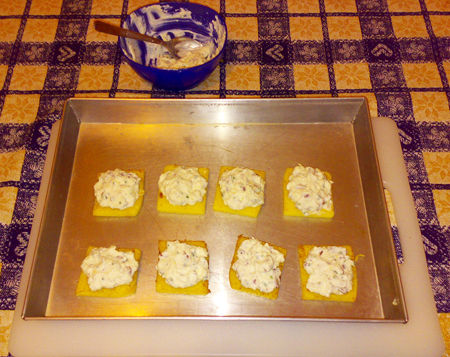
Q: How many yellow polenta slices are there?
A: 8